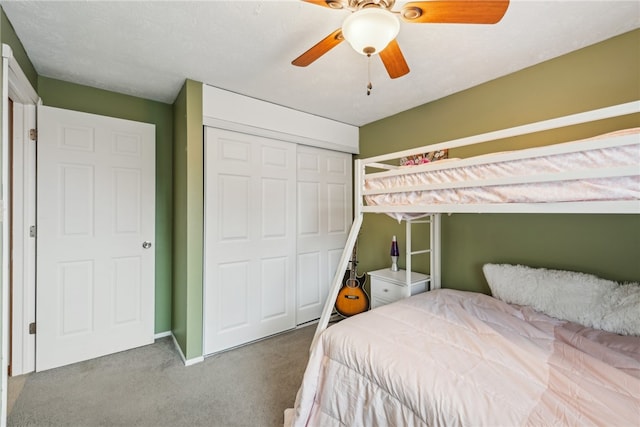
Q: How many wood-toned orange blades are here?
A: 4